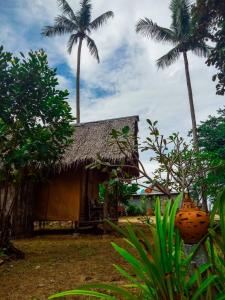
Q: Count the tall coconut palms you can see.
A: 2